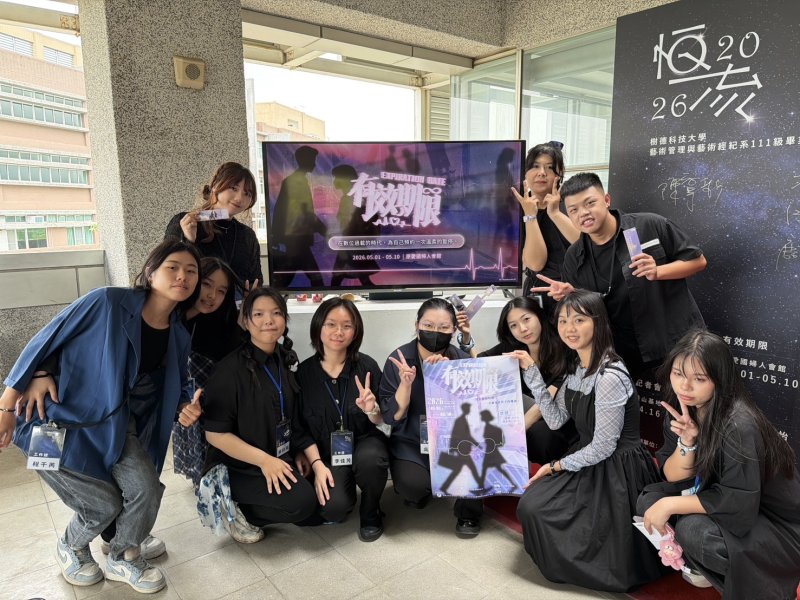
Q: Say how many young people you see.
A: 11